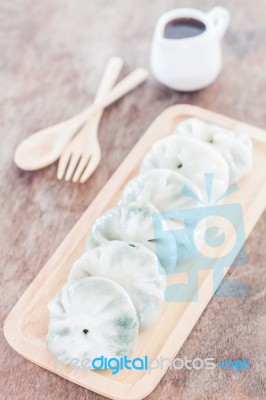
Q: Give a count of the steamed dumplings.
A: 6